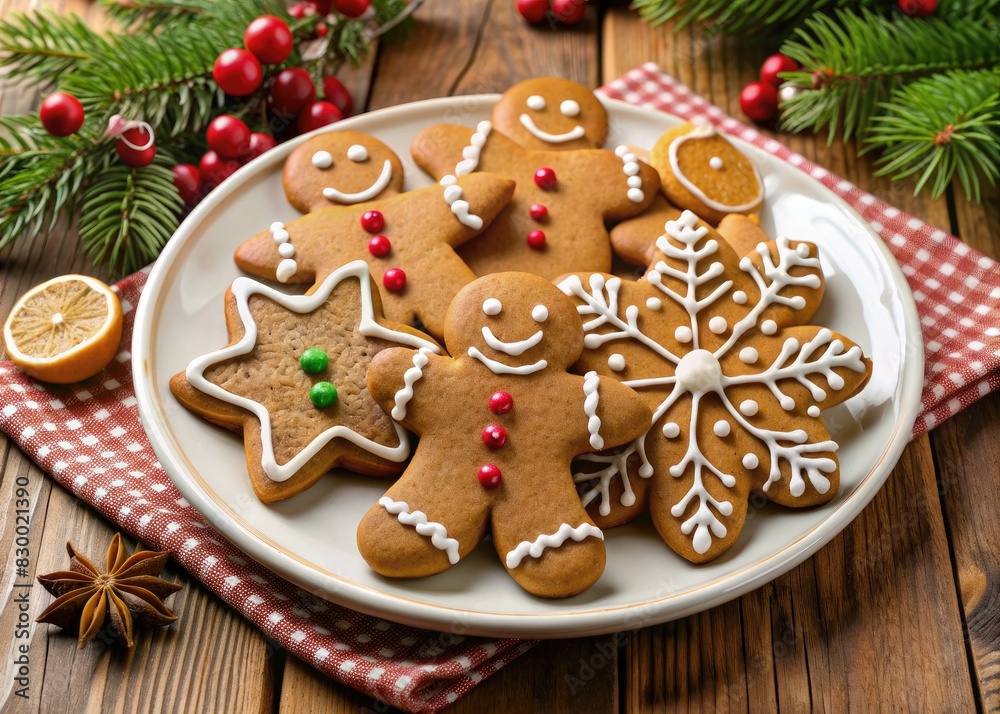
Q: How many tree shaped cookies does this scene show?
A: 0